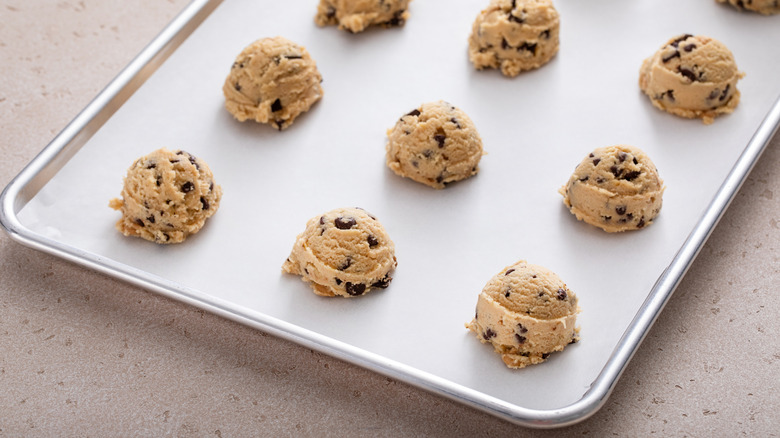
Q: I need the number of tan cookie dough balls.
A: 10